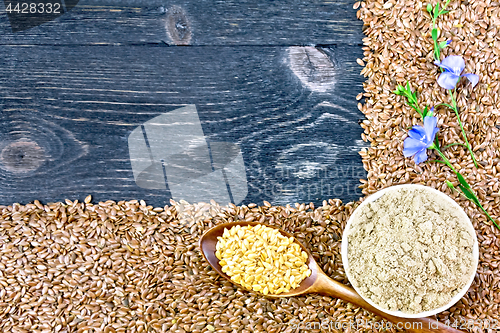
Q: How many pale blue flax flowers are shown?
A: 2